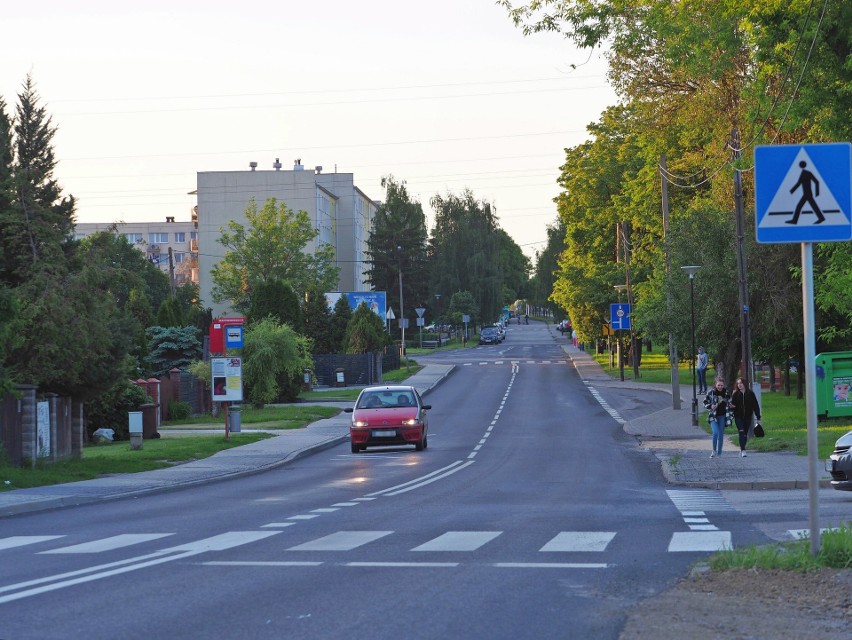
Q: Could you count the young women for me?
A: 2